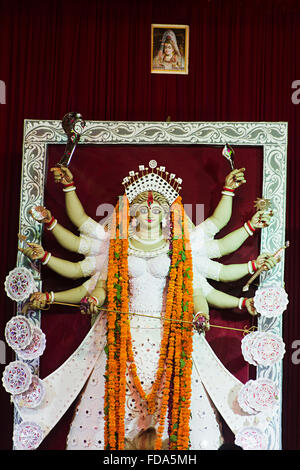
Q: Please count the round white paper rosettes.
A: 12